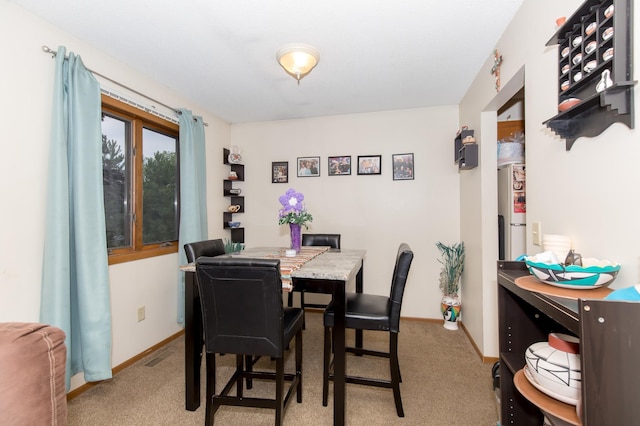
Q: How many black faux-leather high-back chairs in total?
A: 4